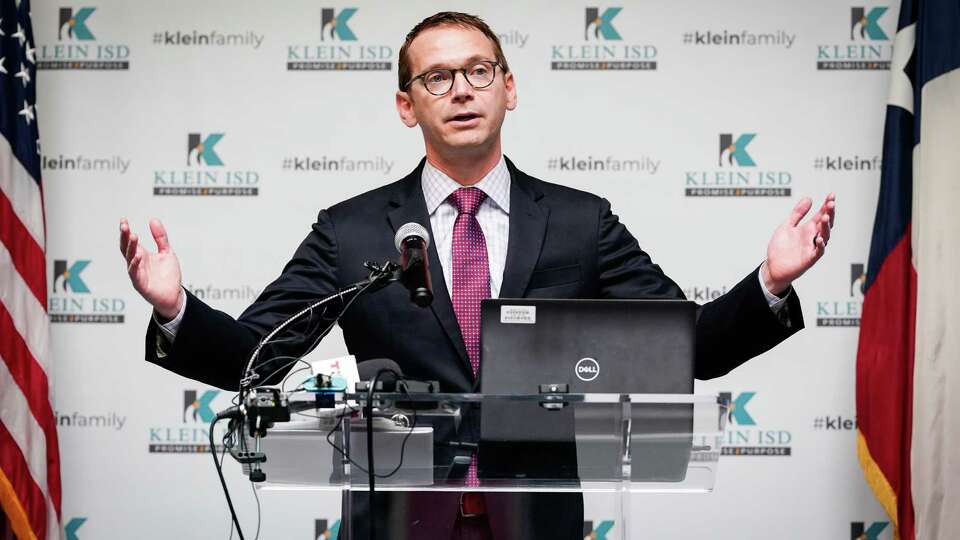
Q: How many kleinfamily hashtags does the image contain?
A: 11